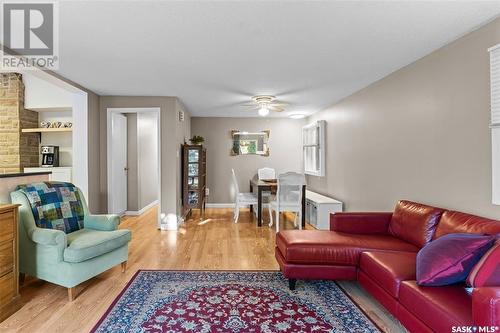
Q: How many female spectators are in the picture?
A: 0